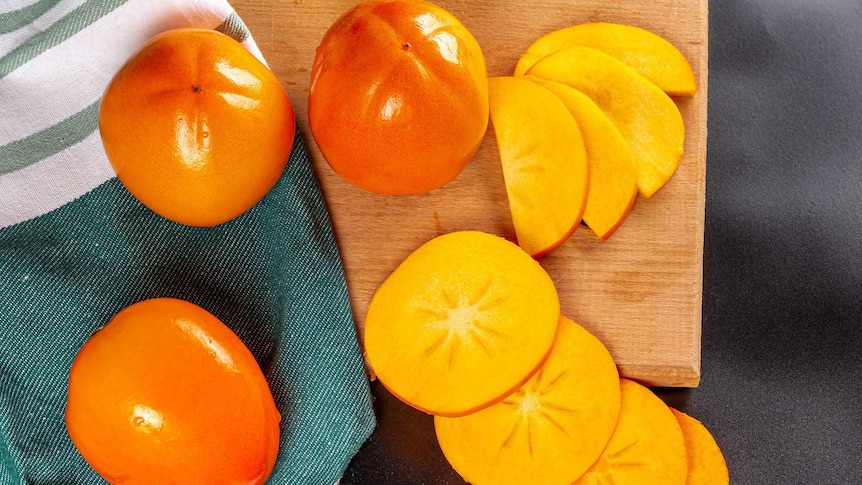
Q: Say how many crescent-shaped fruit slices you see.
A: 4